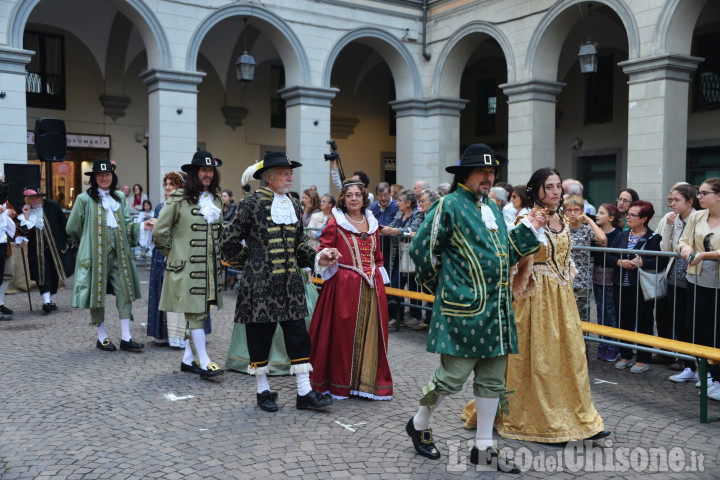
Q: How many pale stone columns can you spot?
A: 6